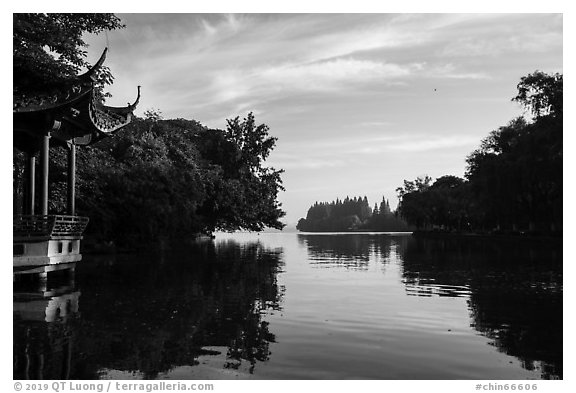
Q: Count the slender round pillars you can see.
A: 3